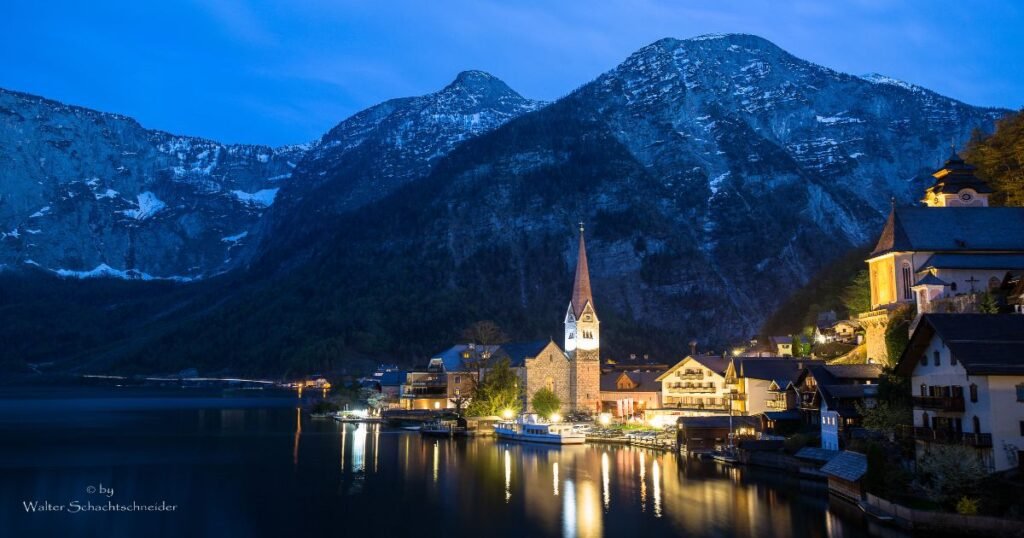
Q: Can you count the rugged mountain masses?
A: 3